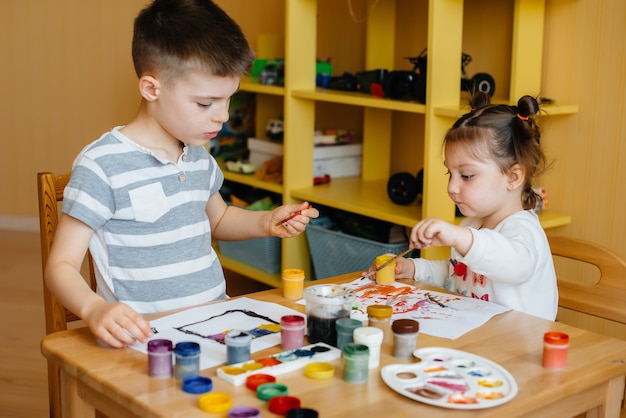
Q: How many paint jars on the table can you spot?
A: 12